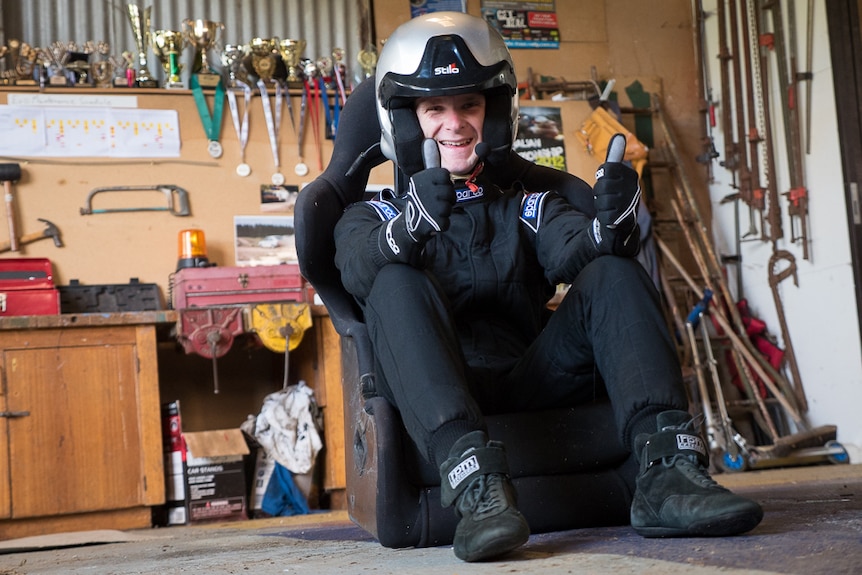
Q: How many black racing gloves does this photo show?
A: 2